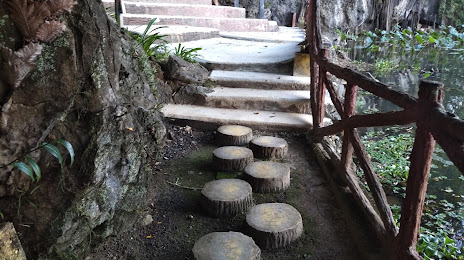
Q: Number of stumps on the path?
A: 7